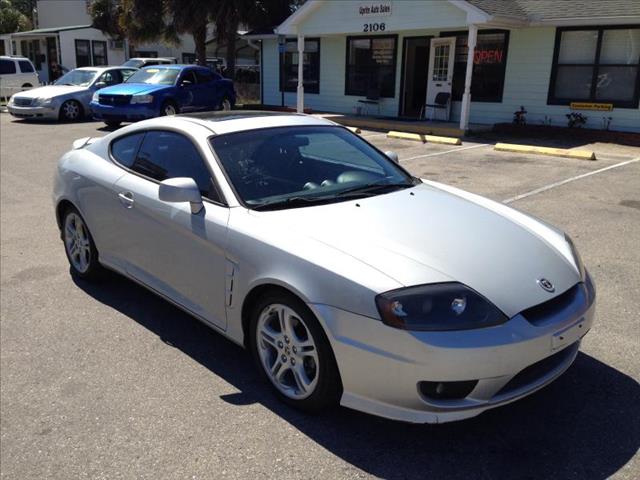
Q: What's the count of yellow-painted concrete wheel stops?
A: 3